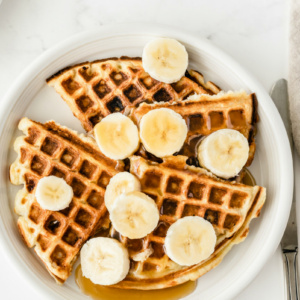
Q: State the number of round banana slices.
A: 9